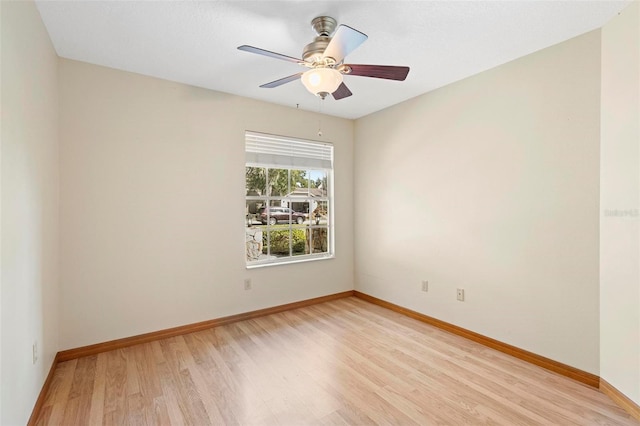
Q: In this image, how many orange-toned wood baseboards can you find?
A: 4